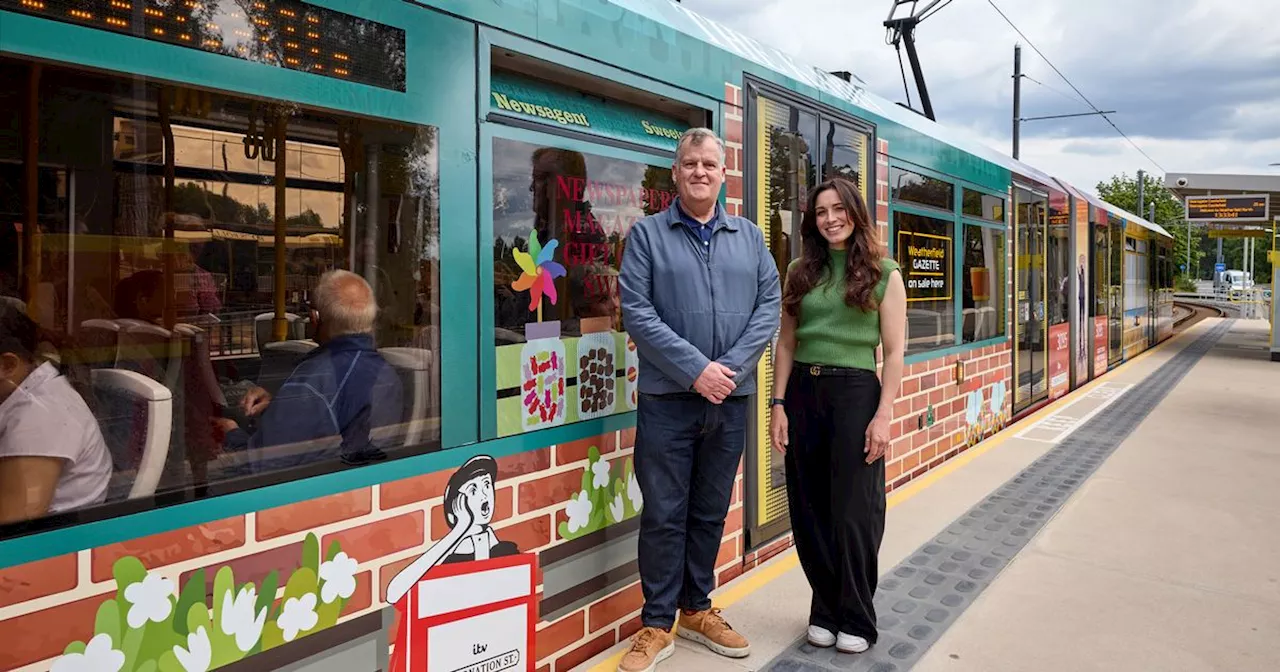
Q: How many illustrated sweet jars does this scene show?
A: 3